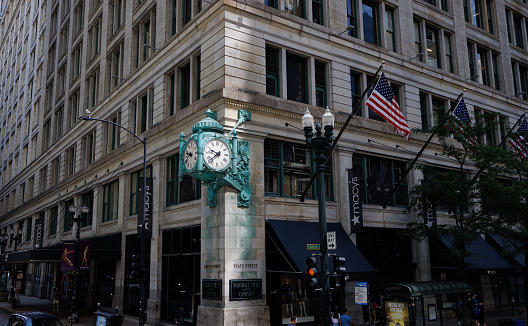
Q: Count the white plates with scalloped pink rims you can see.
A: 0